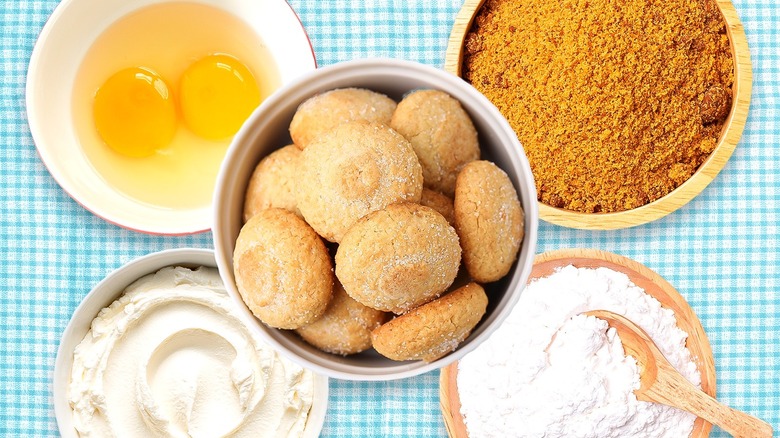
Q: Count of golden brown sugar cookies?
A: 10